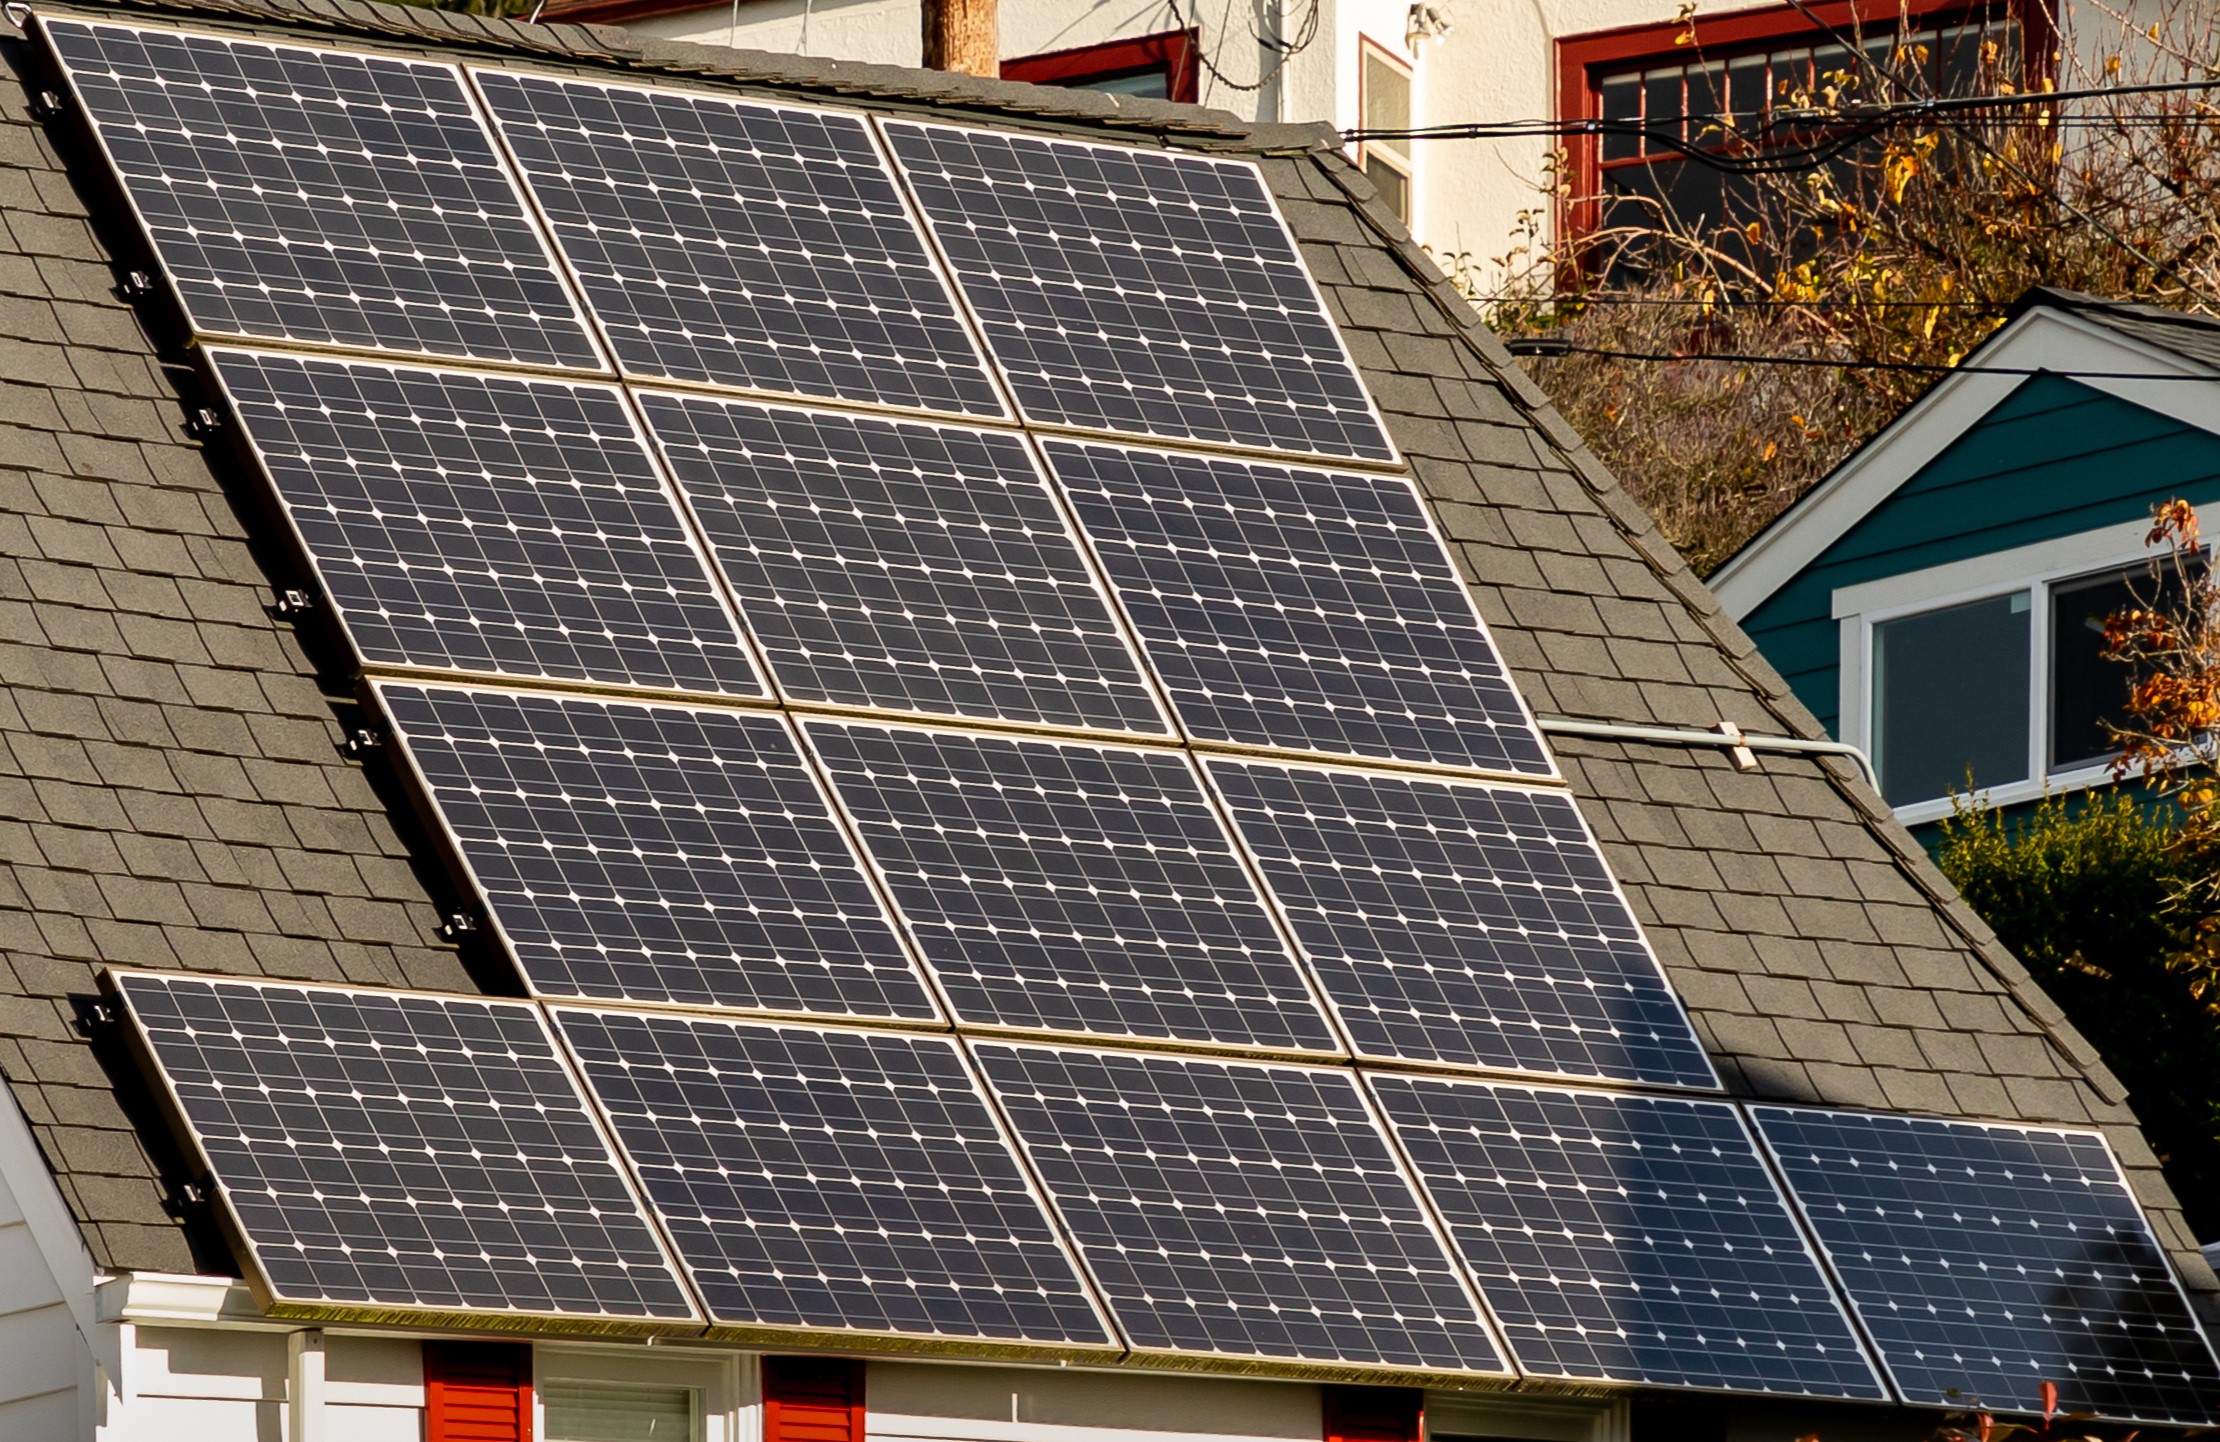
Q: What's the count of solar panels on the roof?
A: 14